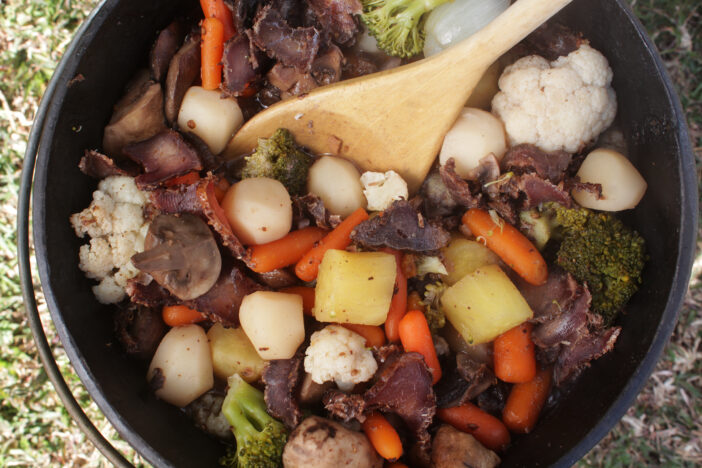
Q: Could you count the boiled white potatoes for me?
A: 7